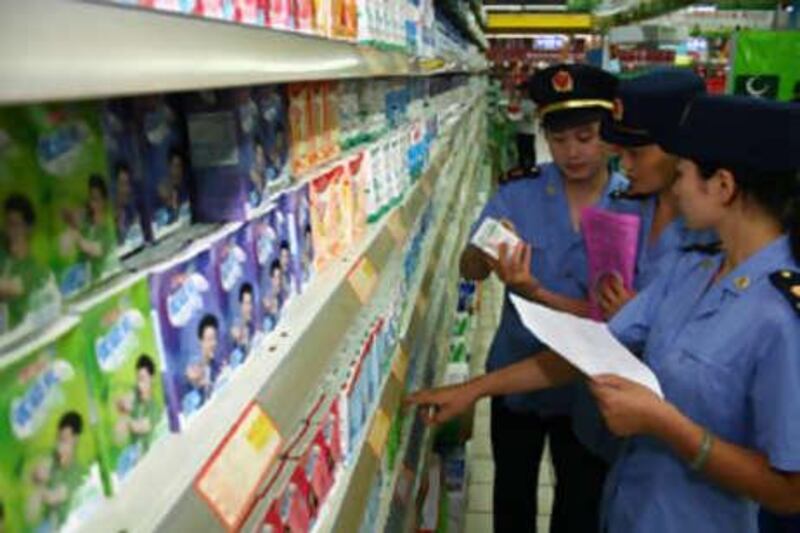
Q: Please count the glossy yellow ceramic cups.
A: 0